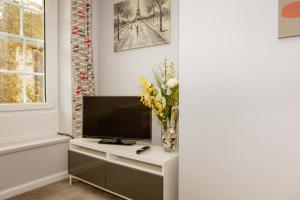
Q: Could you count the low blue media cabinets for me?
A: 0